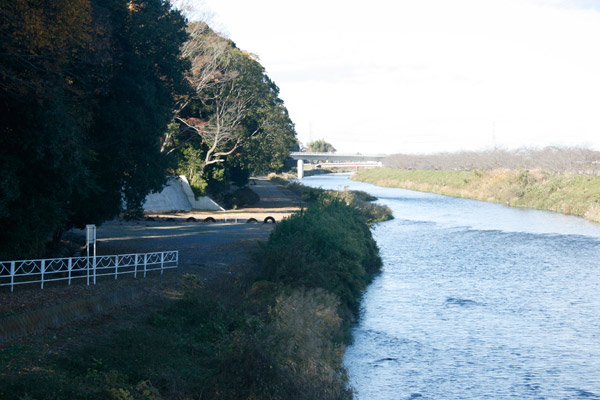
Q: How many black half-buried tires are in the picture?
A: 6